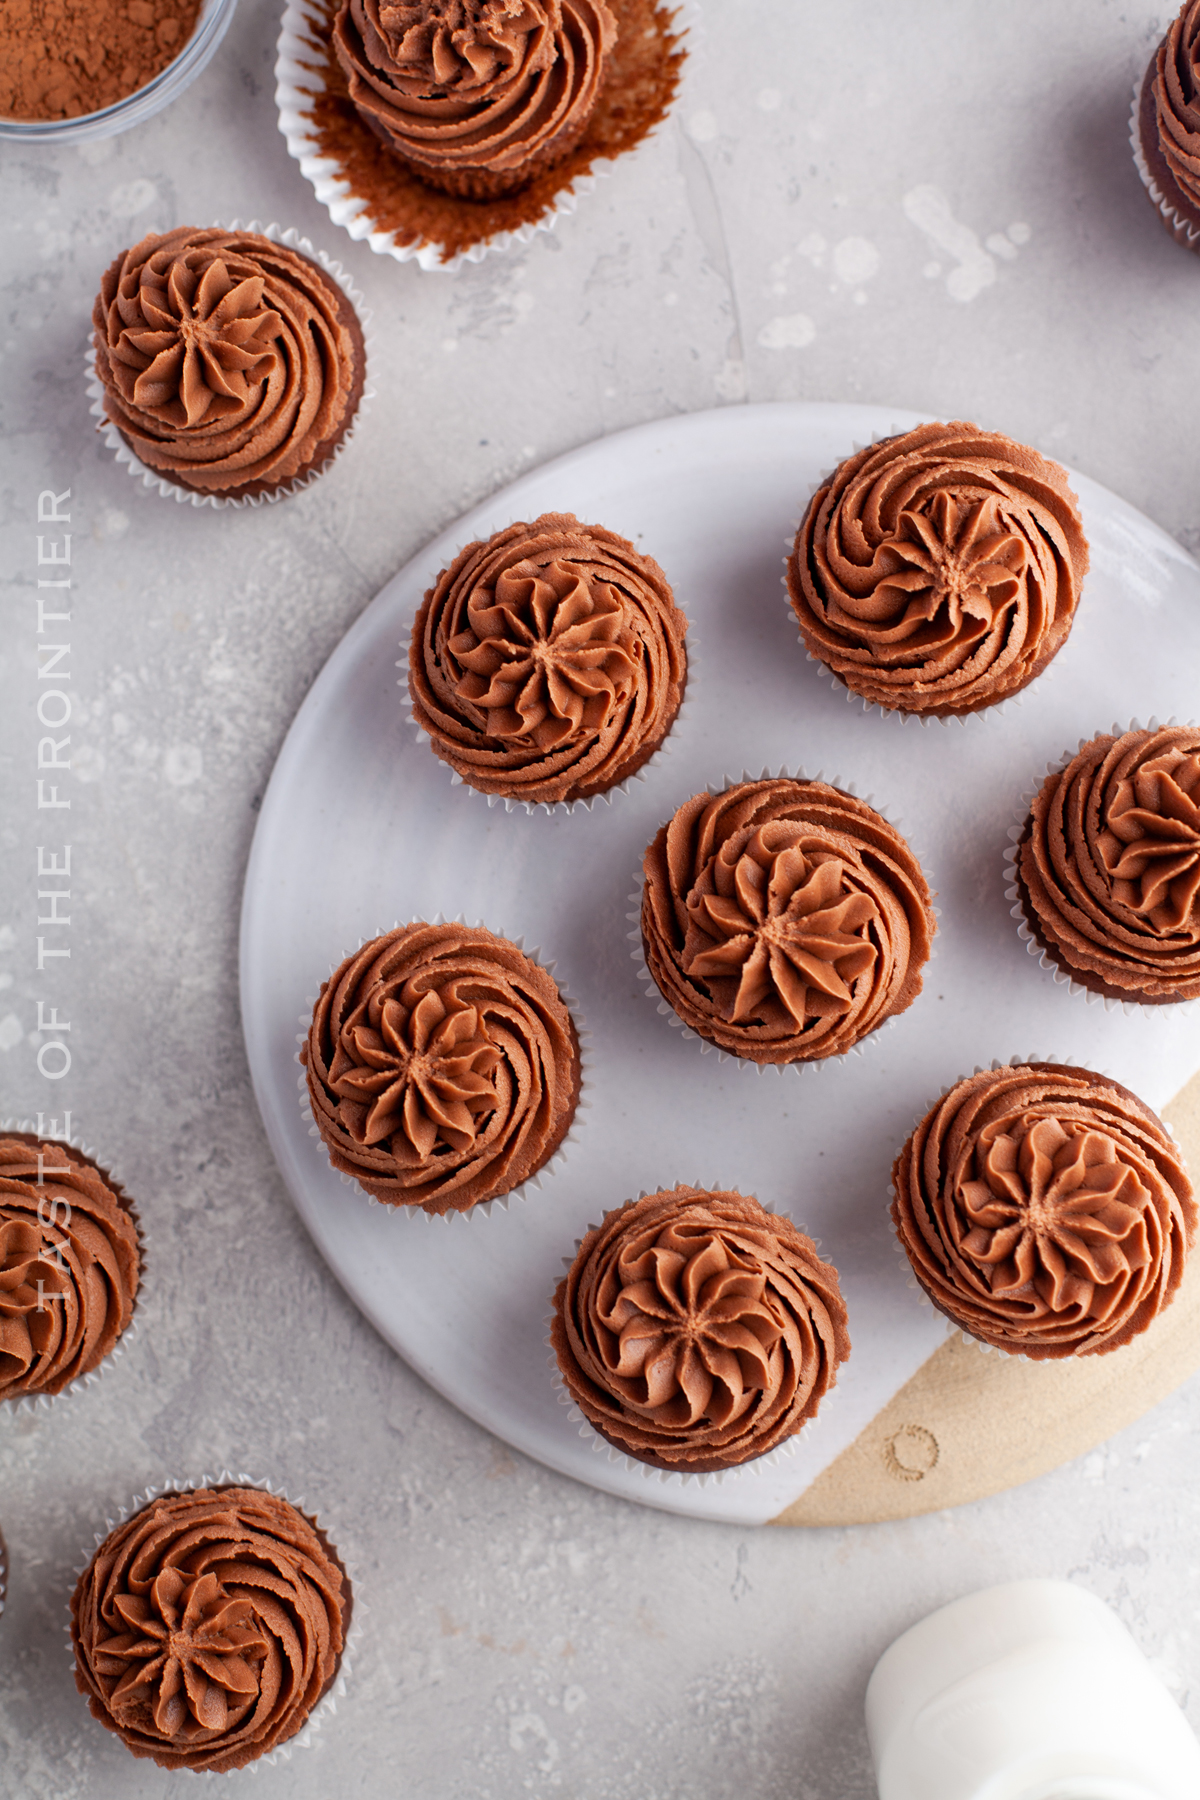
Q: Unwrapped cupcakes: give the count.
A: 1